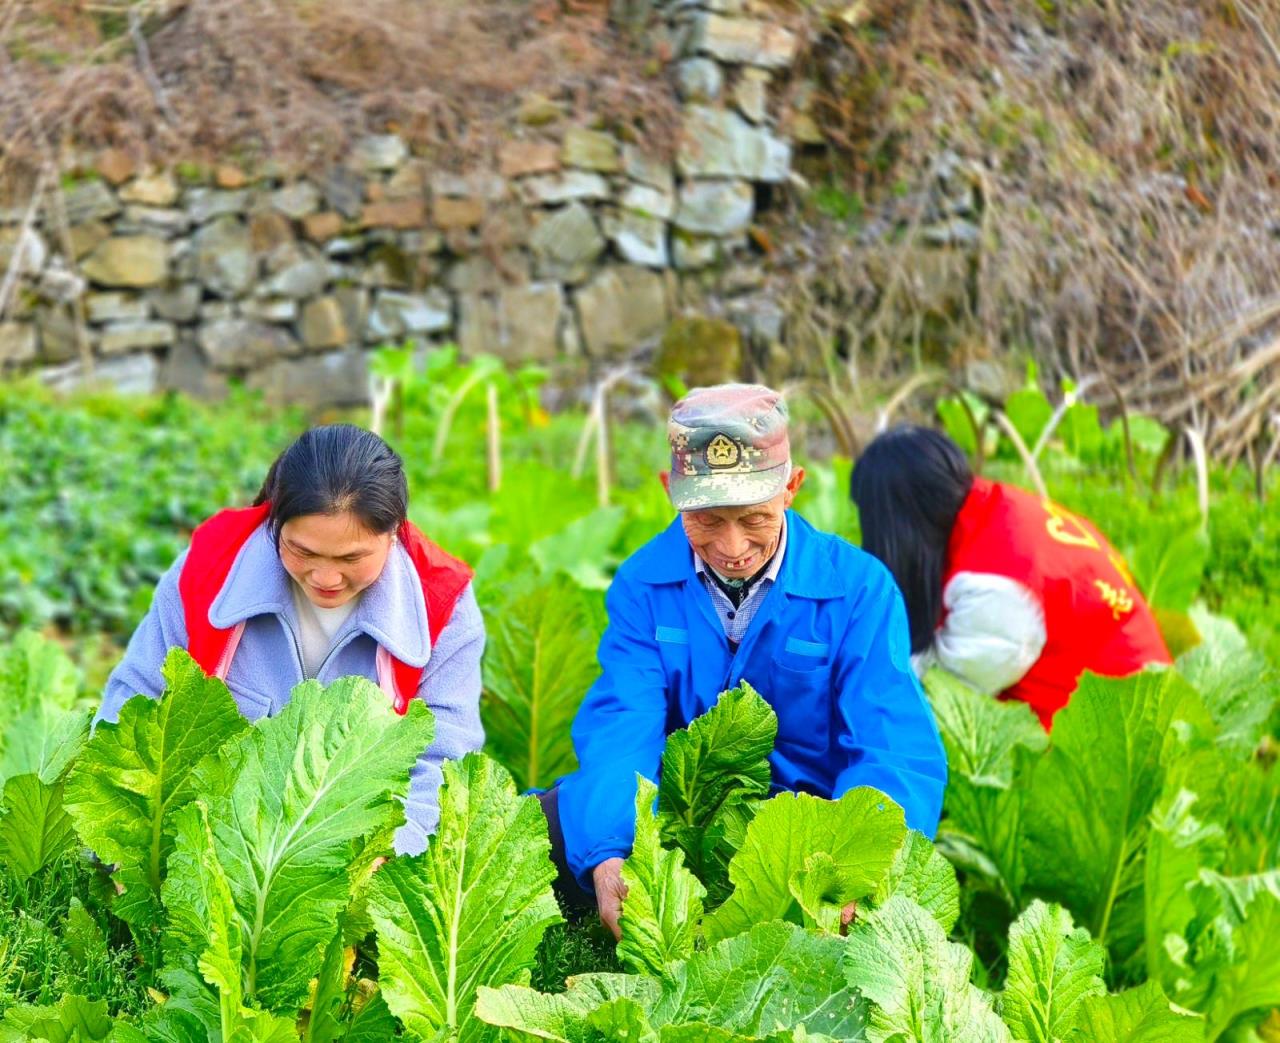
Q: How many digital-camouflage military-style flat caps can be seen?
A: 1